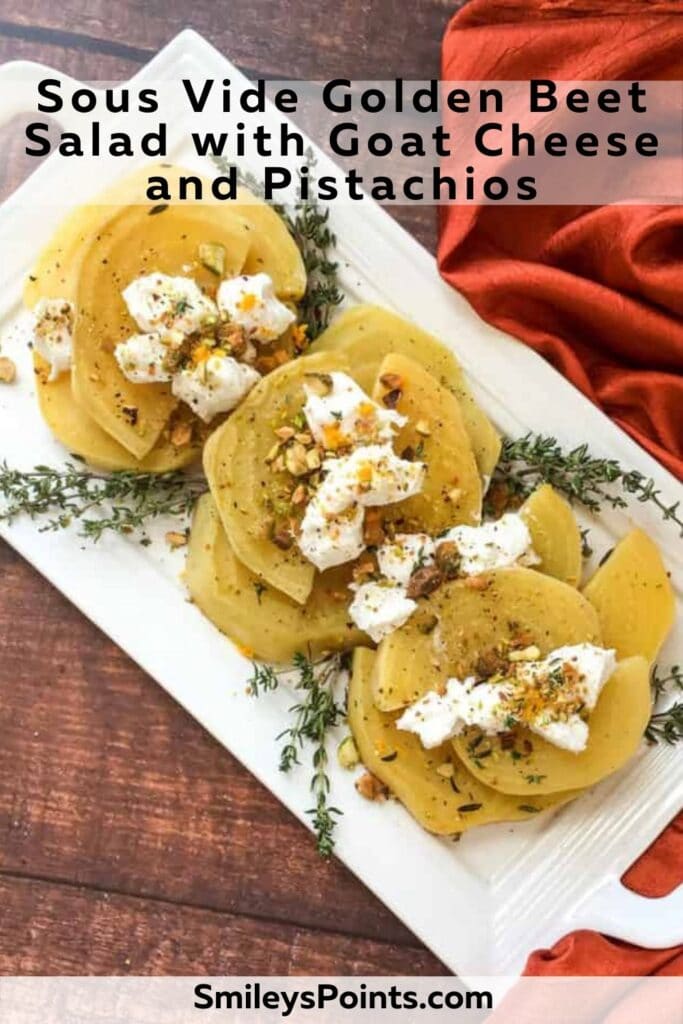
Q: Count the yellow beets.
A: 12